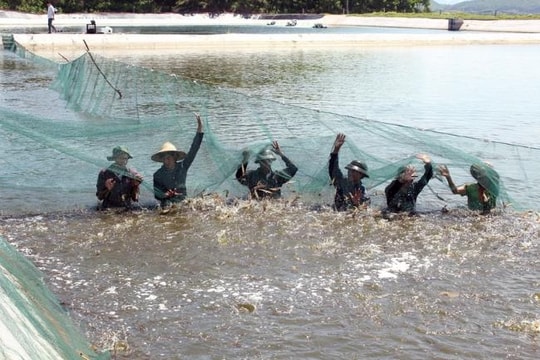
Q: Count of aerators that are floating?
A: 3